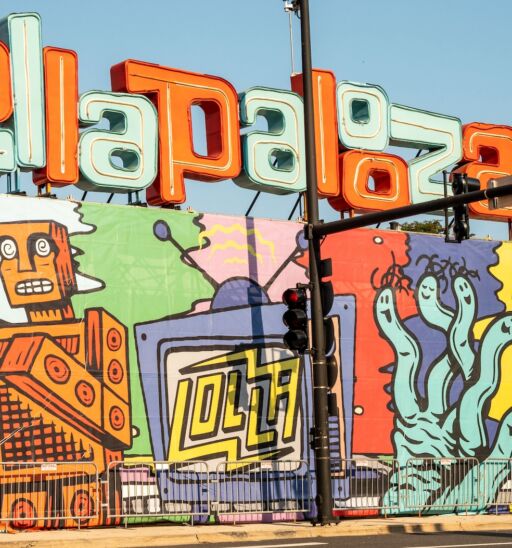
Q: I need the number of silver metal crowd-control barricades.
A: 6